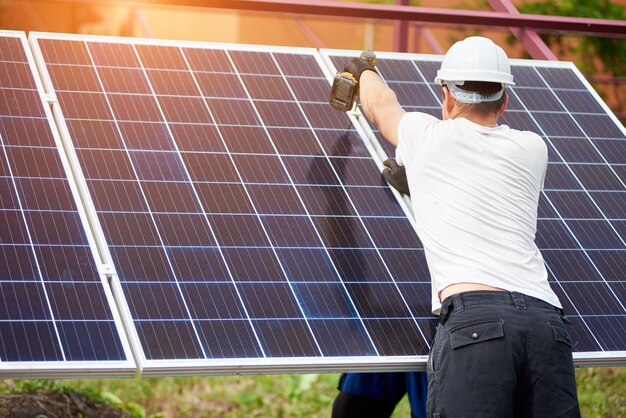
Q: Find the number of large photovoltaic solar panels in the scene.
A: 3